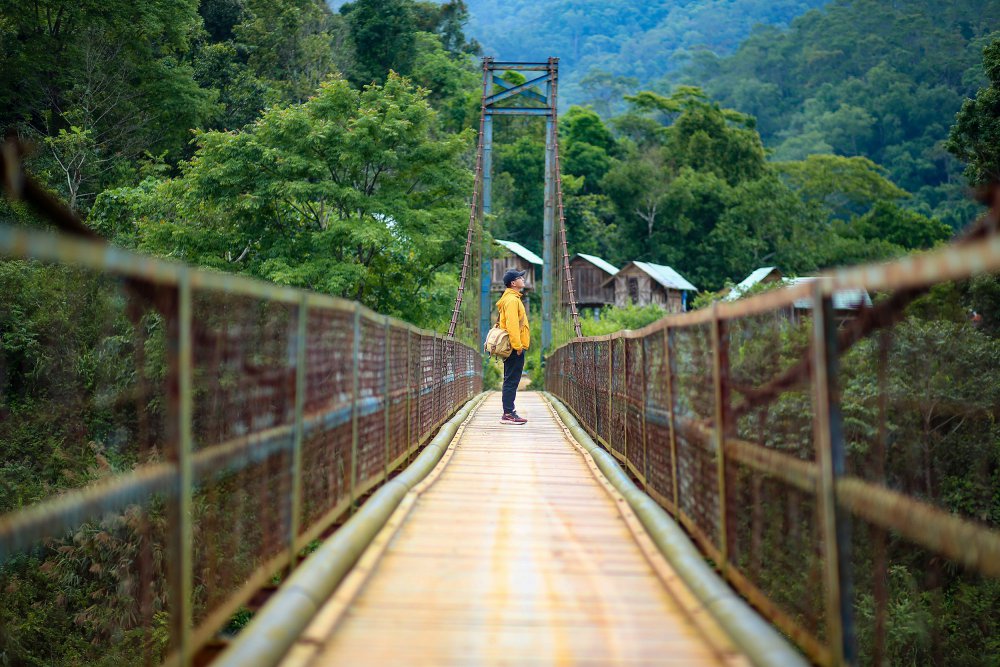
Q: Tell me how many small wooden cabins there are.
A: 5